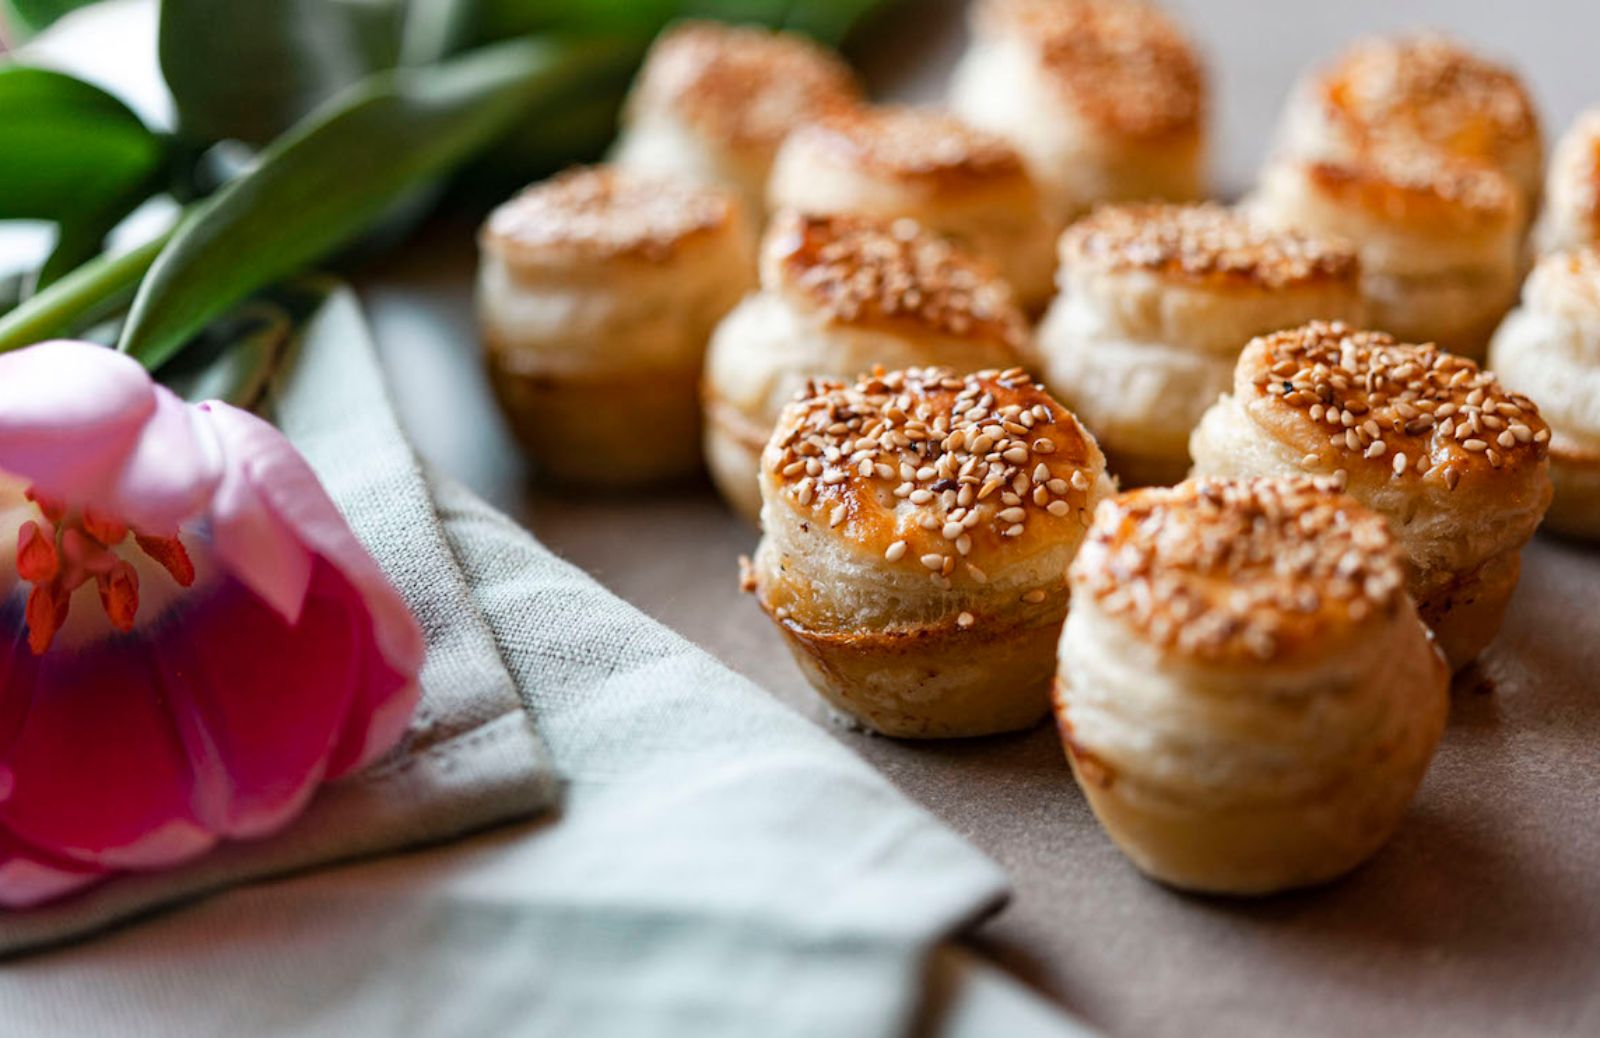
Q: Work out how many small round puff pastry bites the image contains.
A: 13